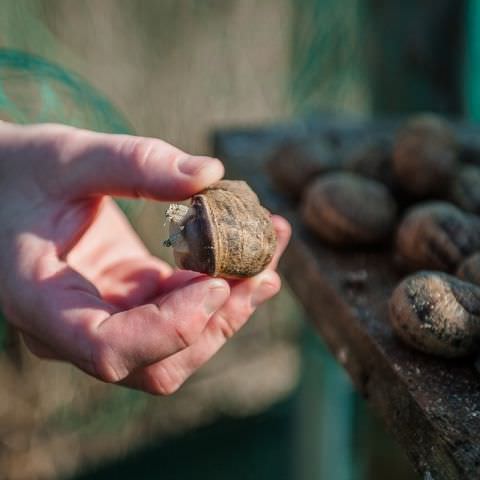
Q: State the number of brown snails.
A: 9